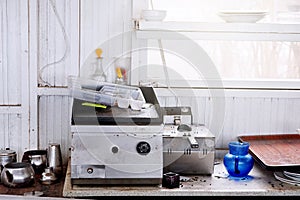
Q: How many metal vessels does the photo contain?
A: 5